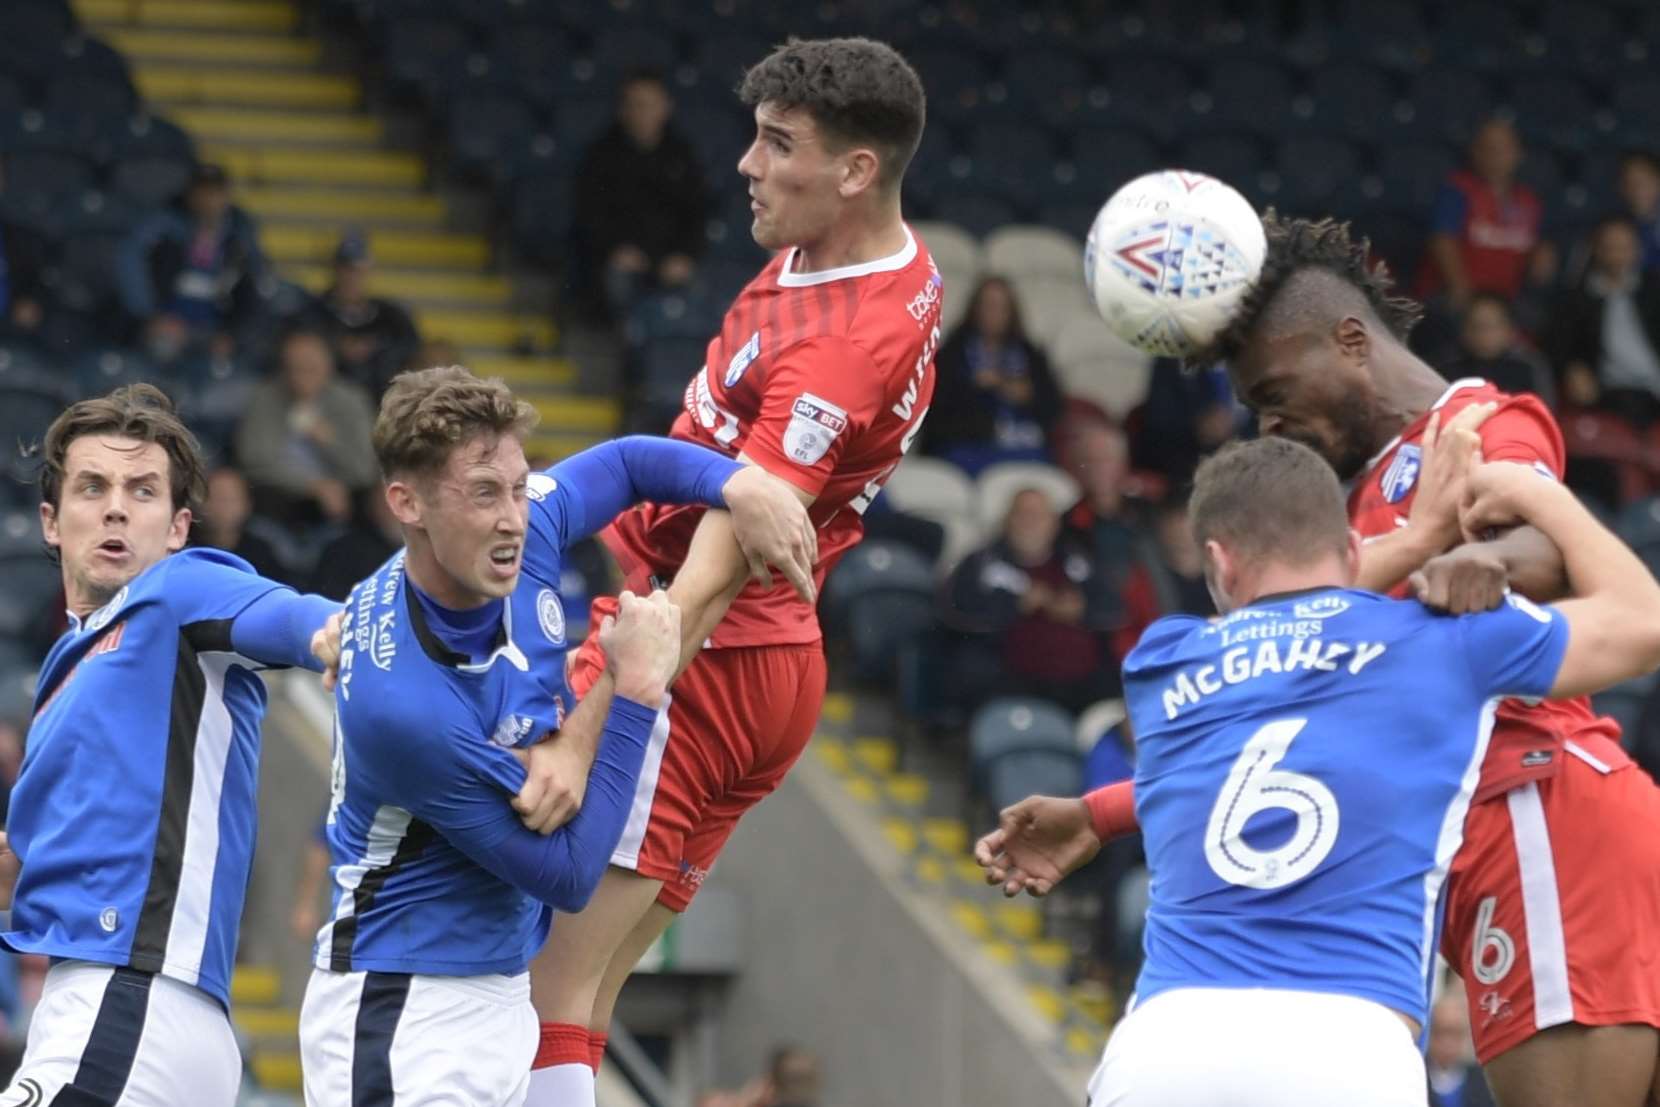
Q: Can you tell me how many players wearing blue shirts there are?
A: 3